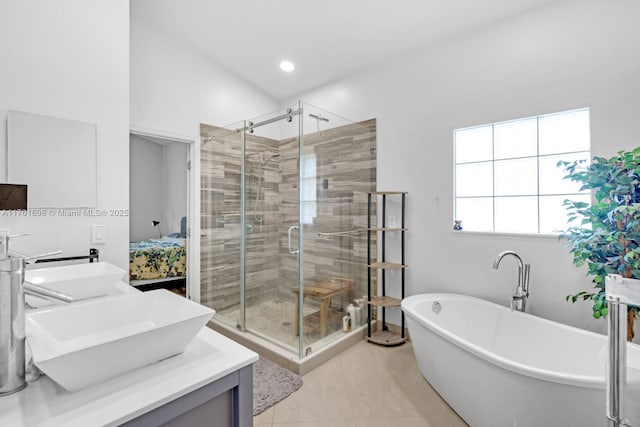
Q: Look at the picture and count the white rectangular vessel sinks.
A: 2